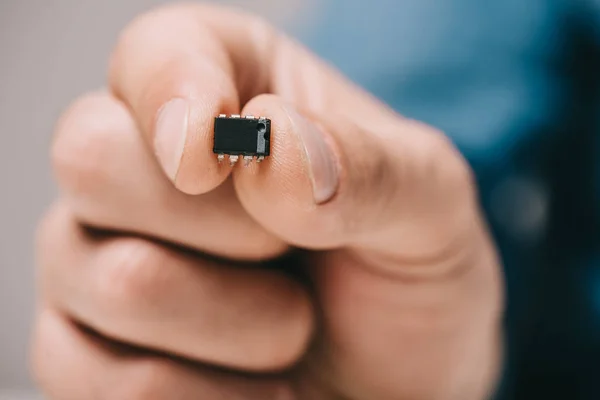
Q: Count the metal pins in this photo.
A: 8